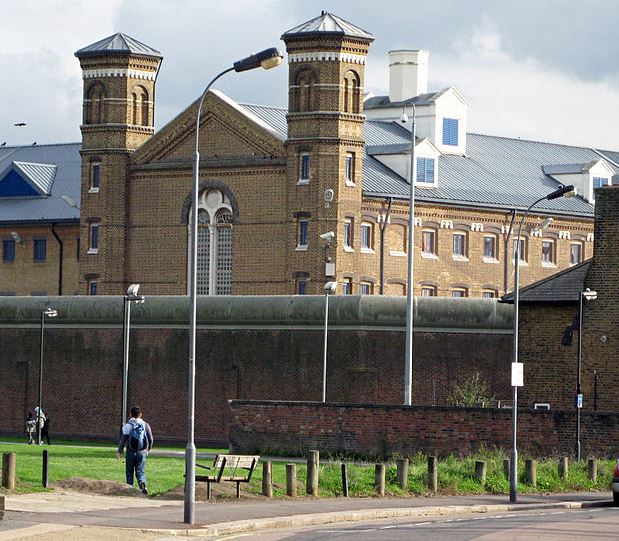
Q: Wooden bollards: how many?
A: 12